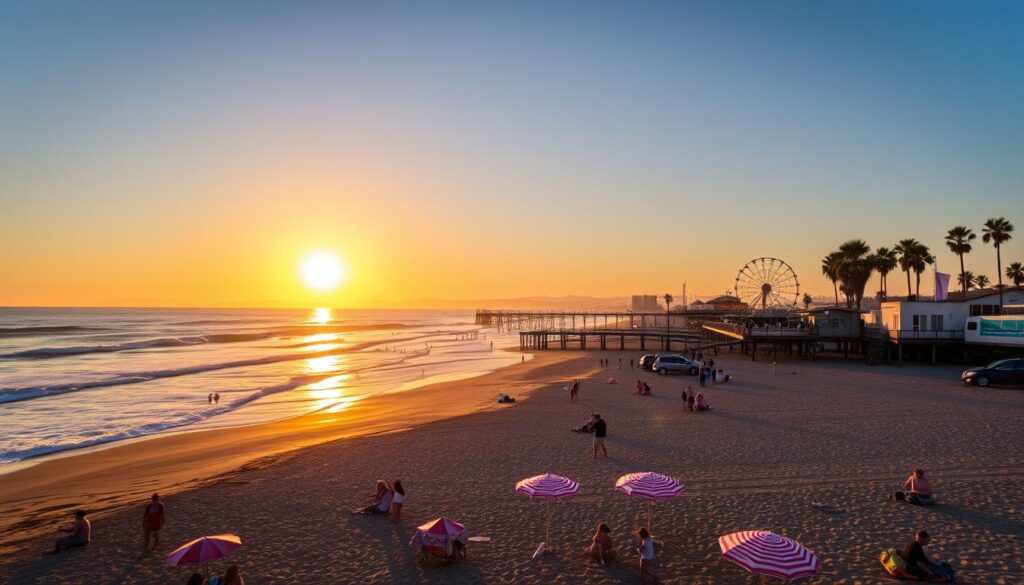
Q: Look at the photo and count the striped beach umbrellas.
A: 3